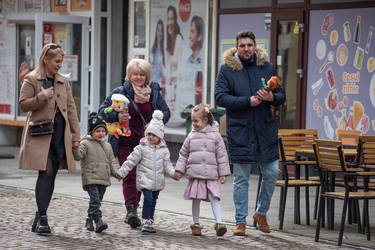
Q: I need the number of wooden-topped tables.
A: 1